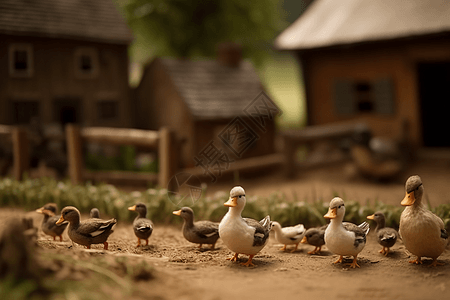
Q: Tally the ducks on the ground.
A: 11